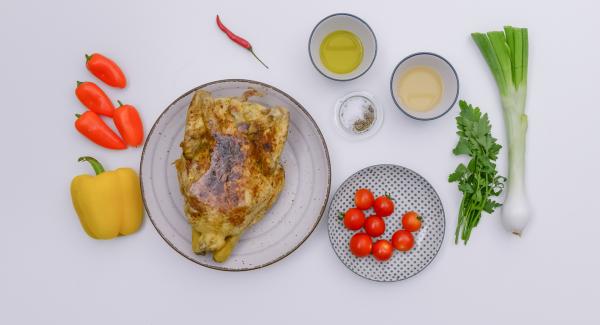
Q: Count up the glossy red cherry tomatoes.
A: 8